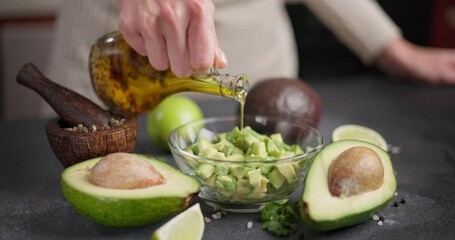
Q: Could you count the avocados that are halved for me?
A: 2